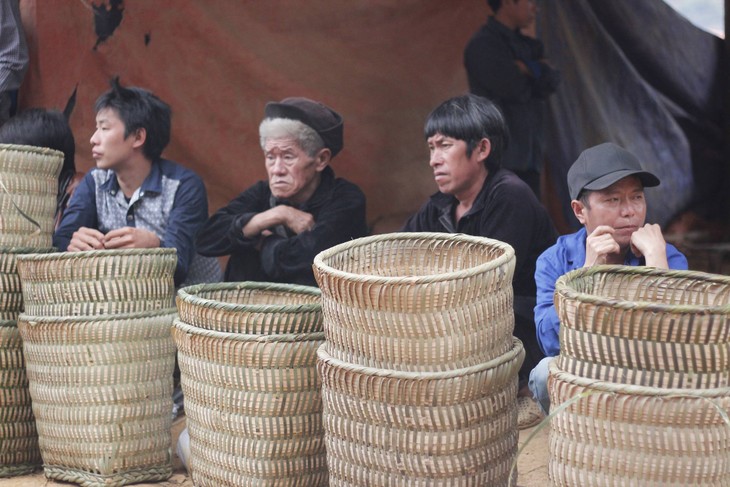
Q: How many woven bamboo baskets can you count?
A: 11